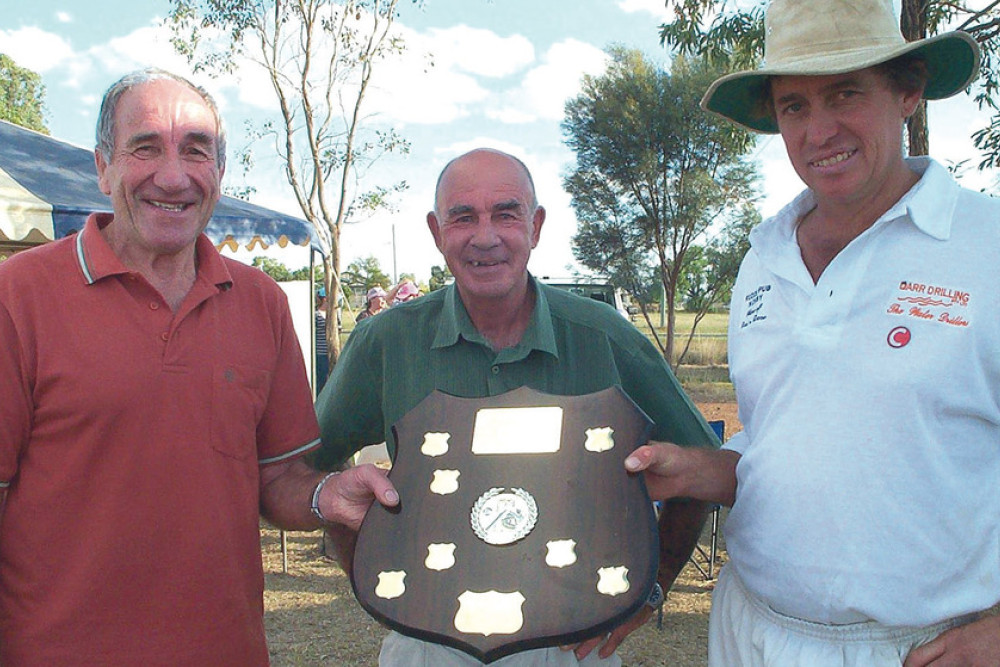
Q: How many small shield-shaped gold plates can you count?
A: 7